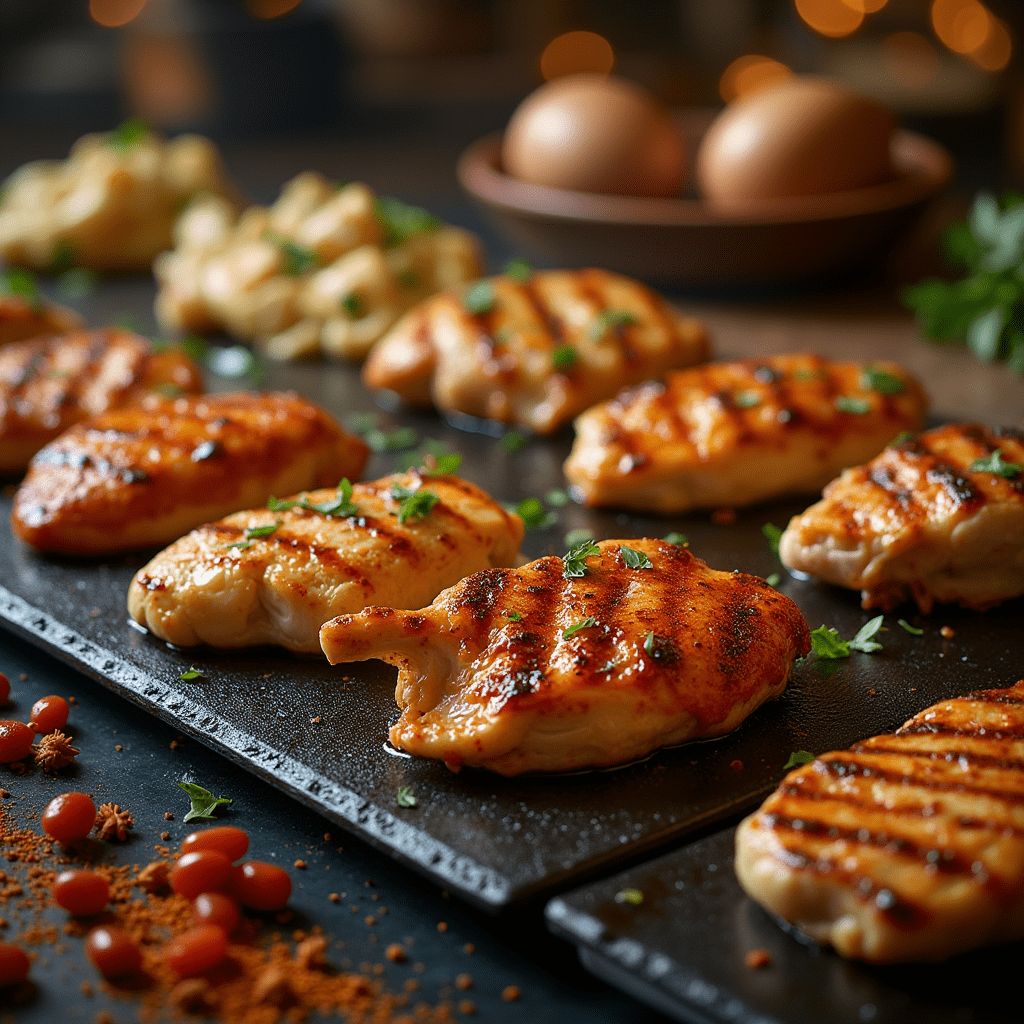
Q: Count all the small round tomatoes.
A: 12